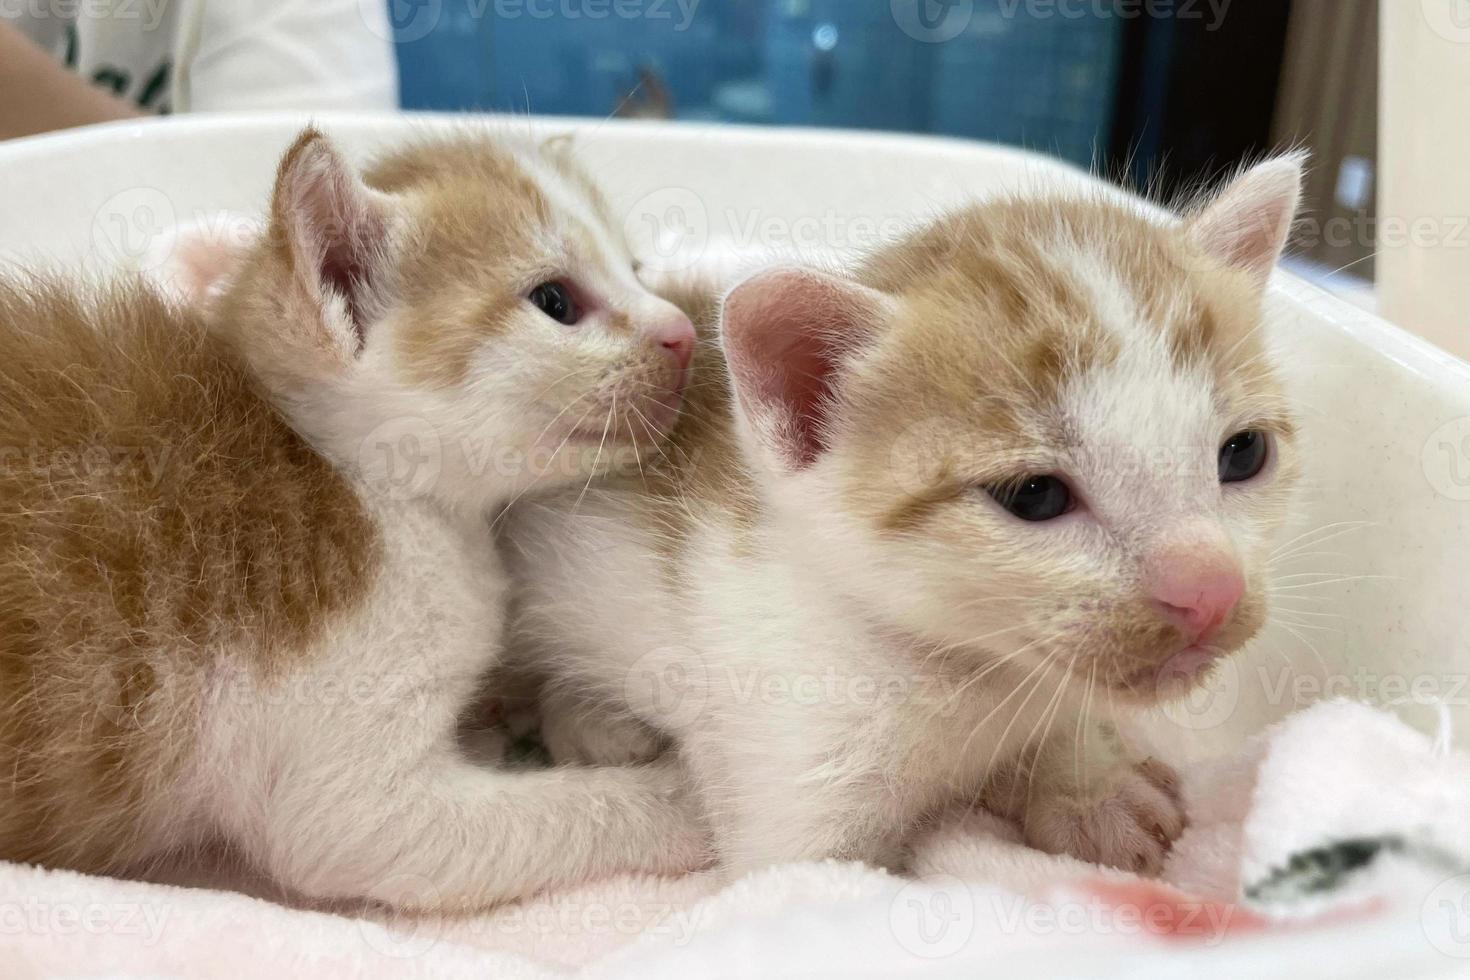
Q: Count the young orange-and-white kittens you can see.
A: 2